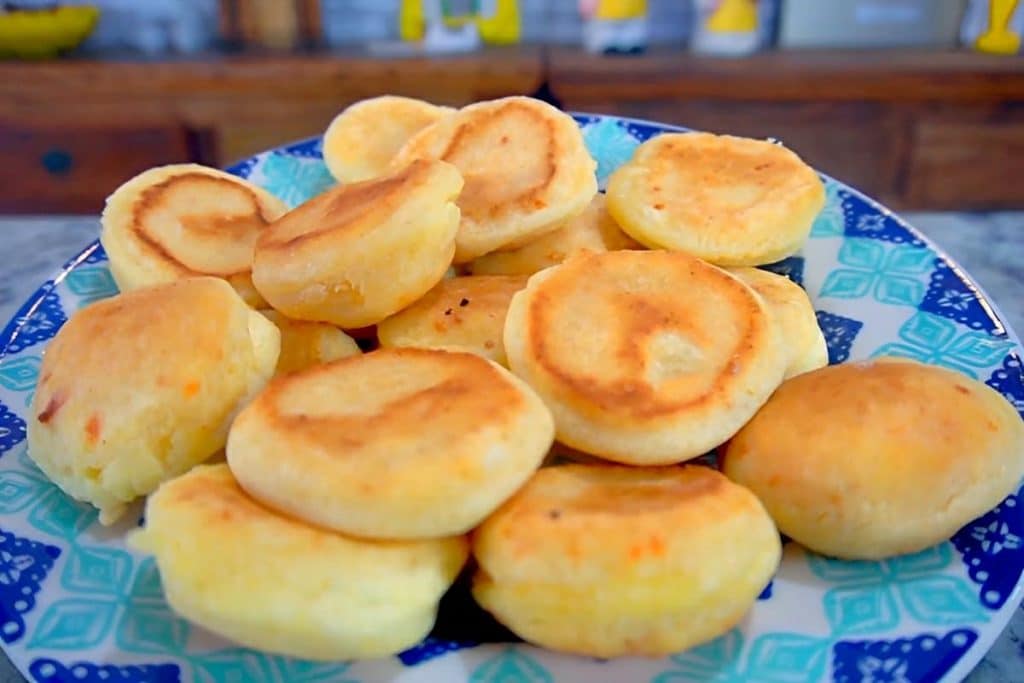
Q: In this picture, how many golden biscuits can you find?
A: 15